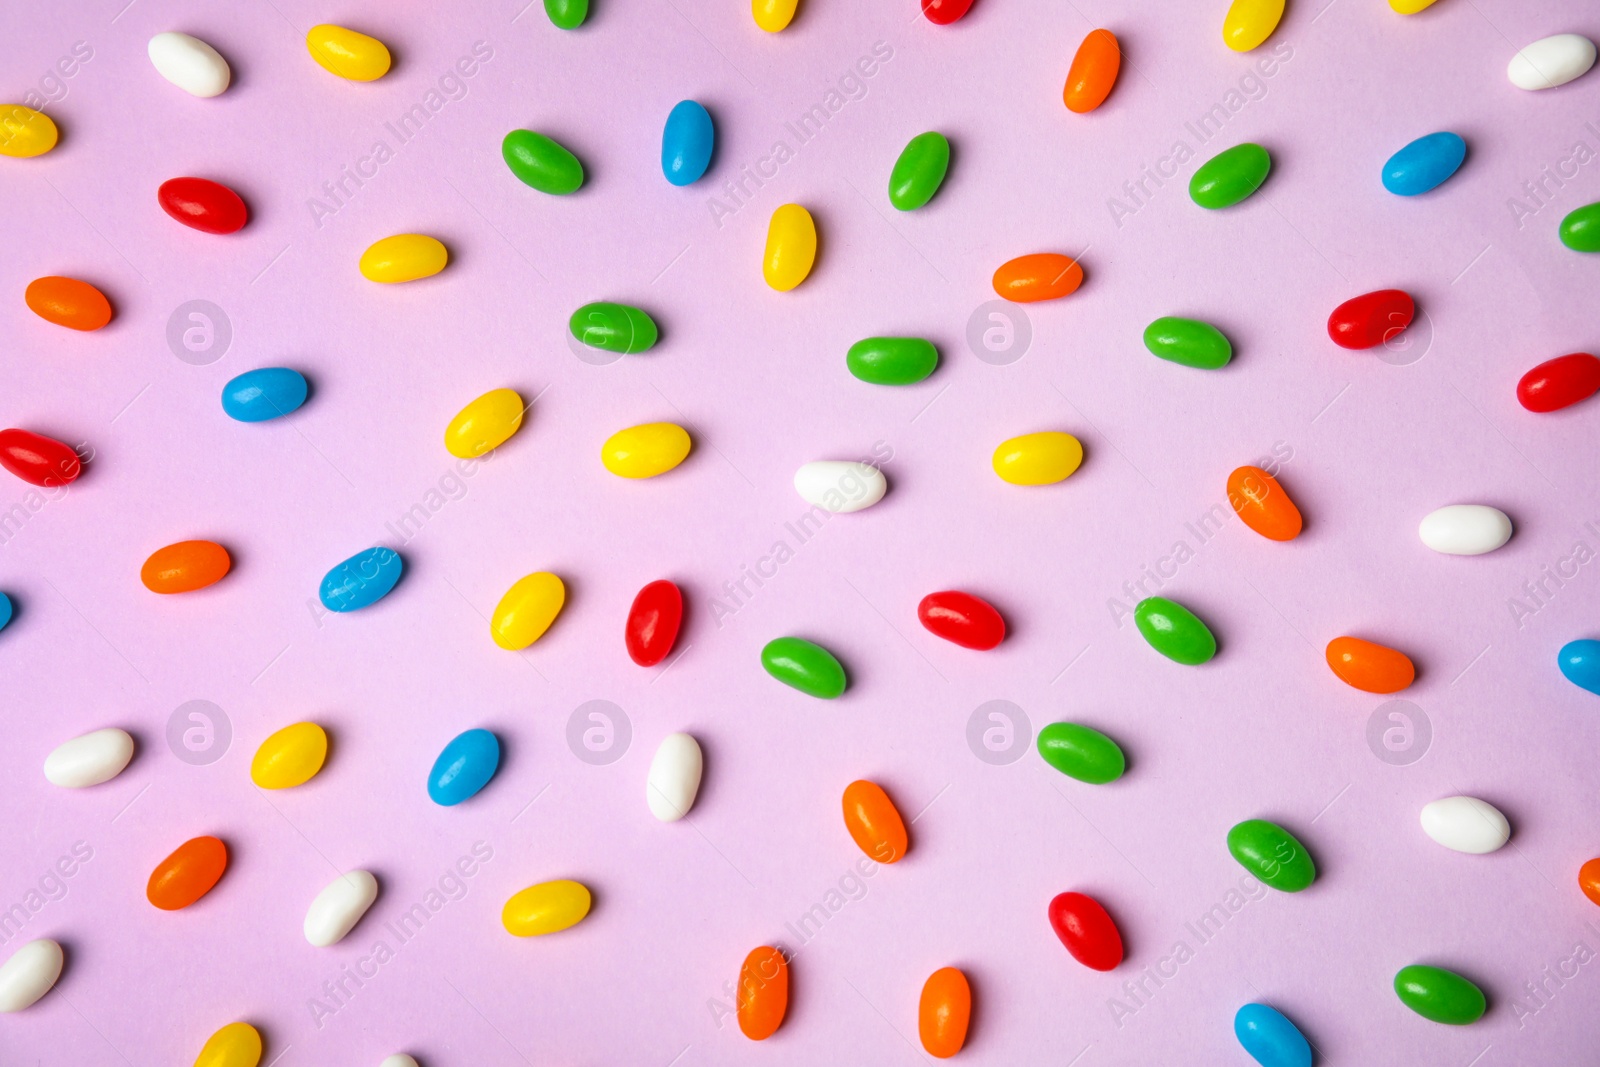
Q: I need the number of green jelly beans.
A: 13